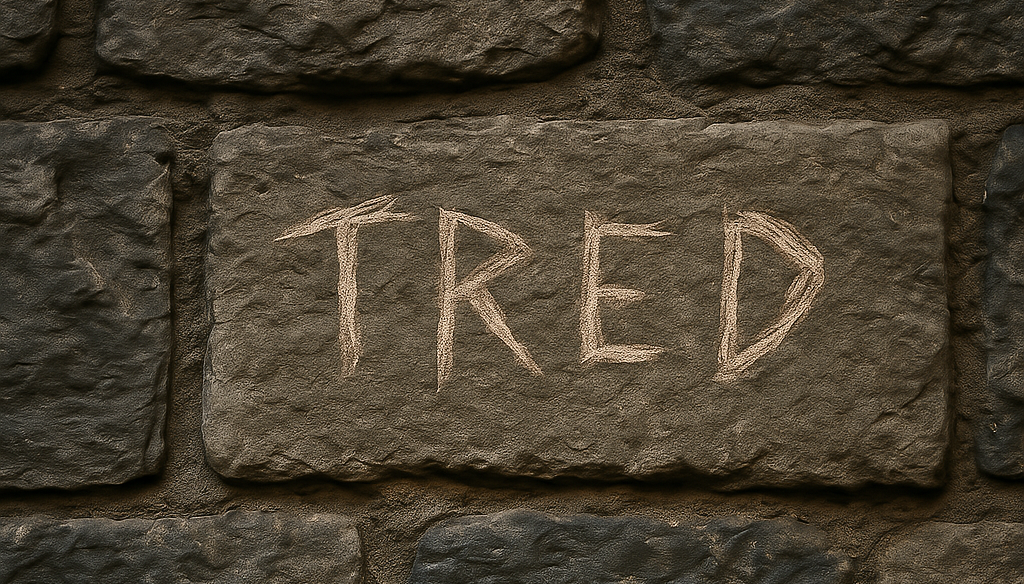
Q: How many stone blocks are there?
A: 9